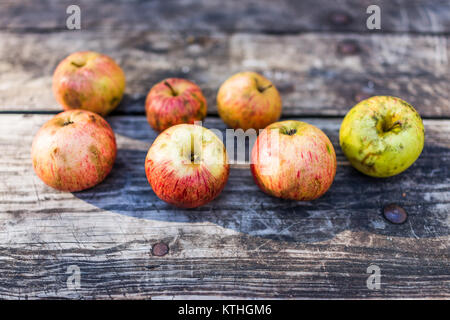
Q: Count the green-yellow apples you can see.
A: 1